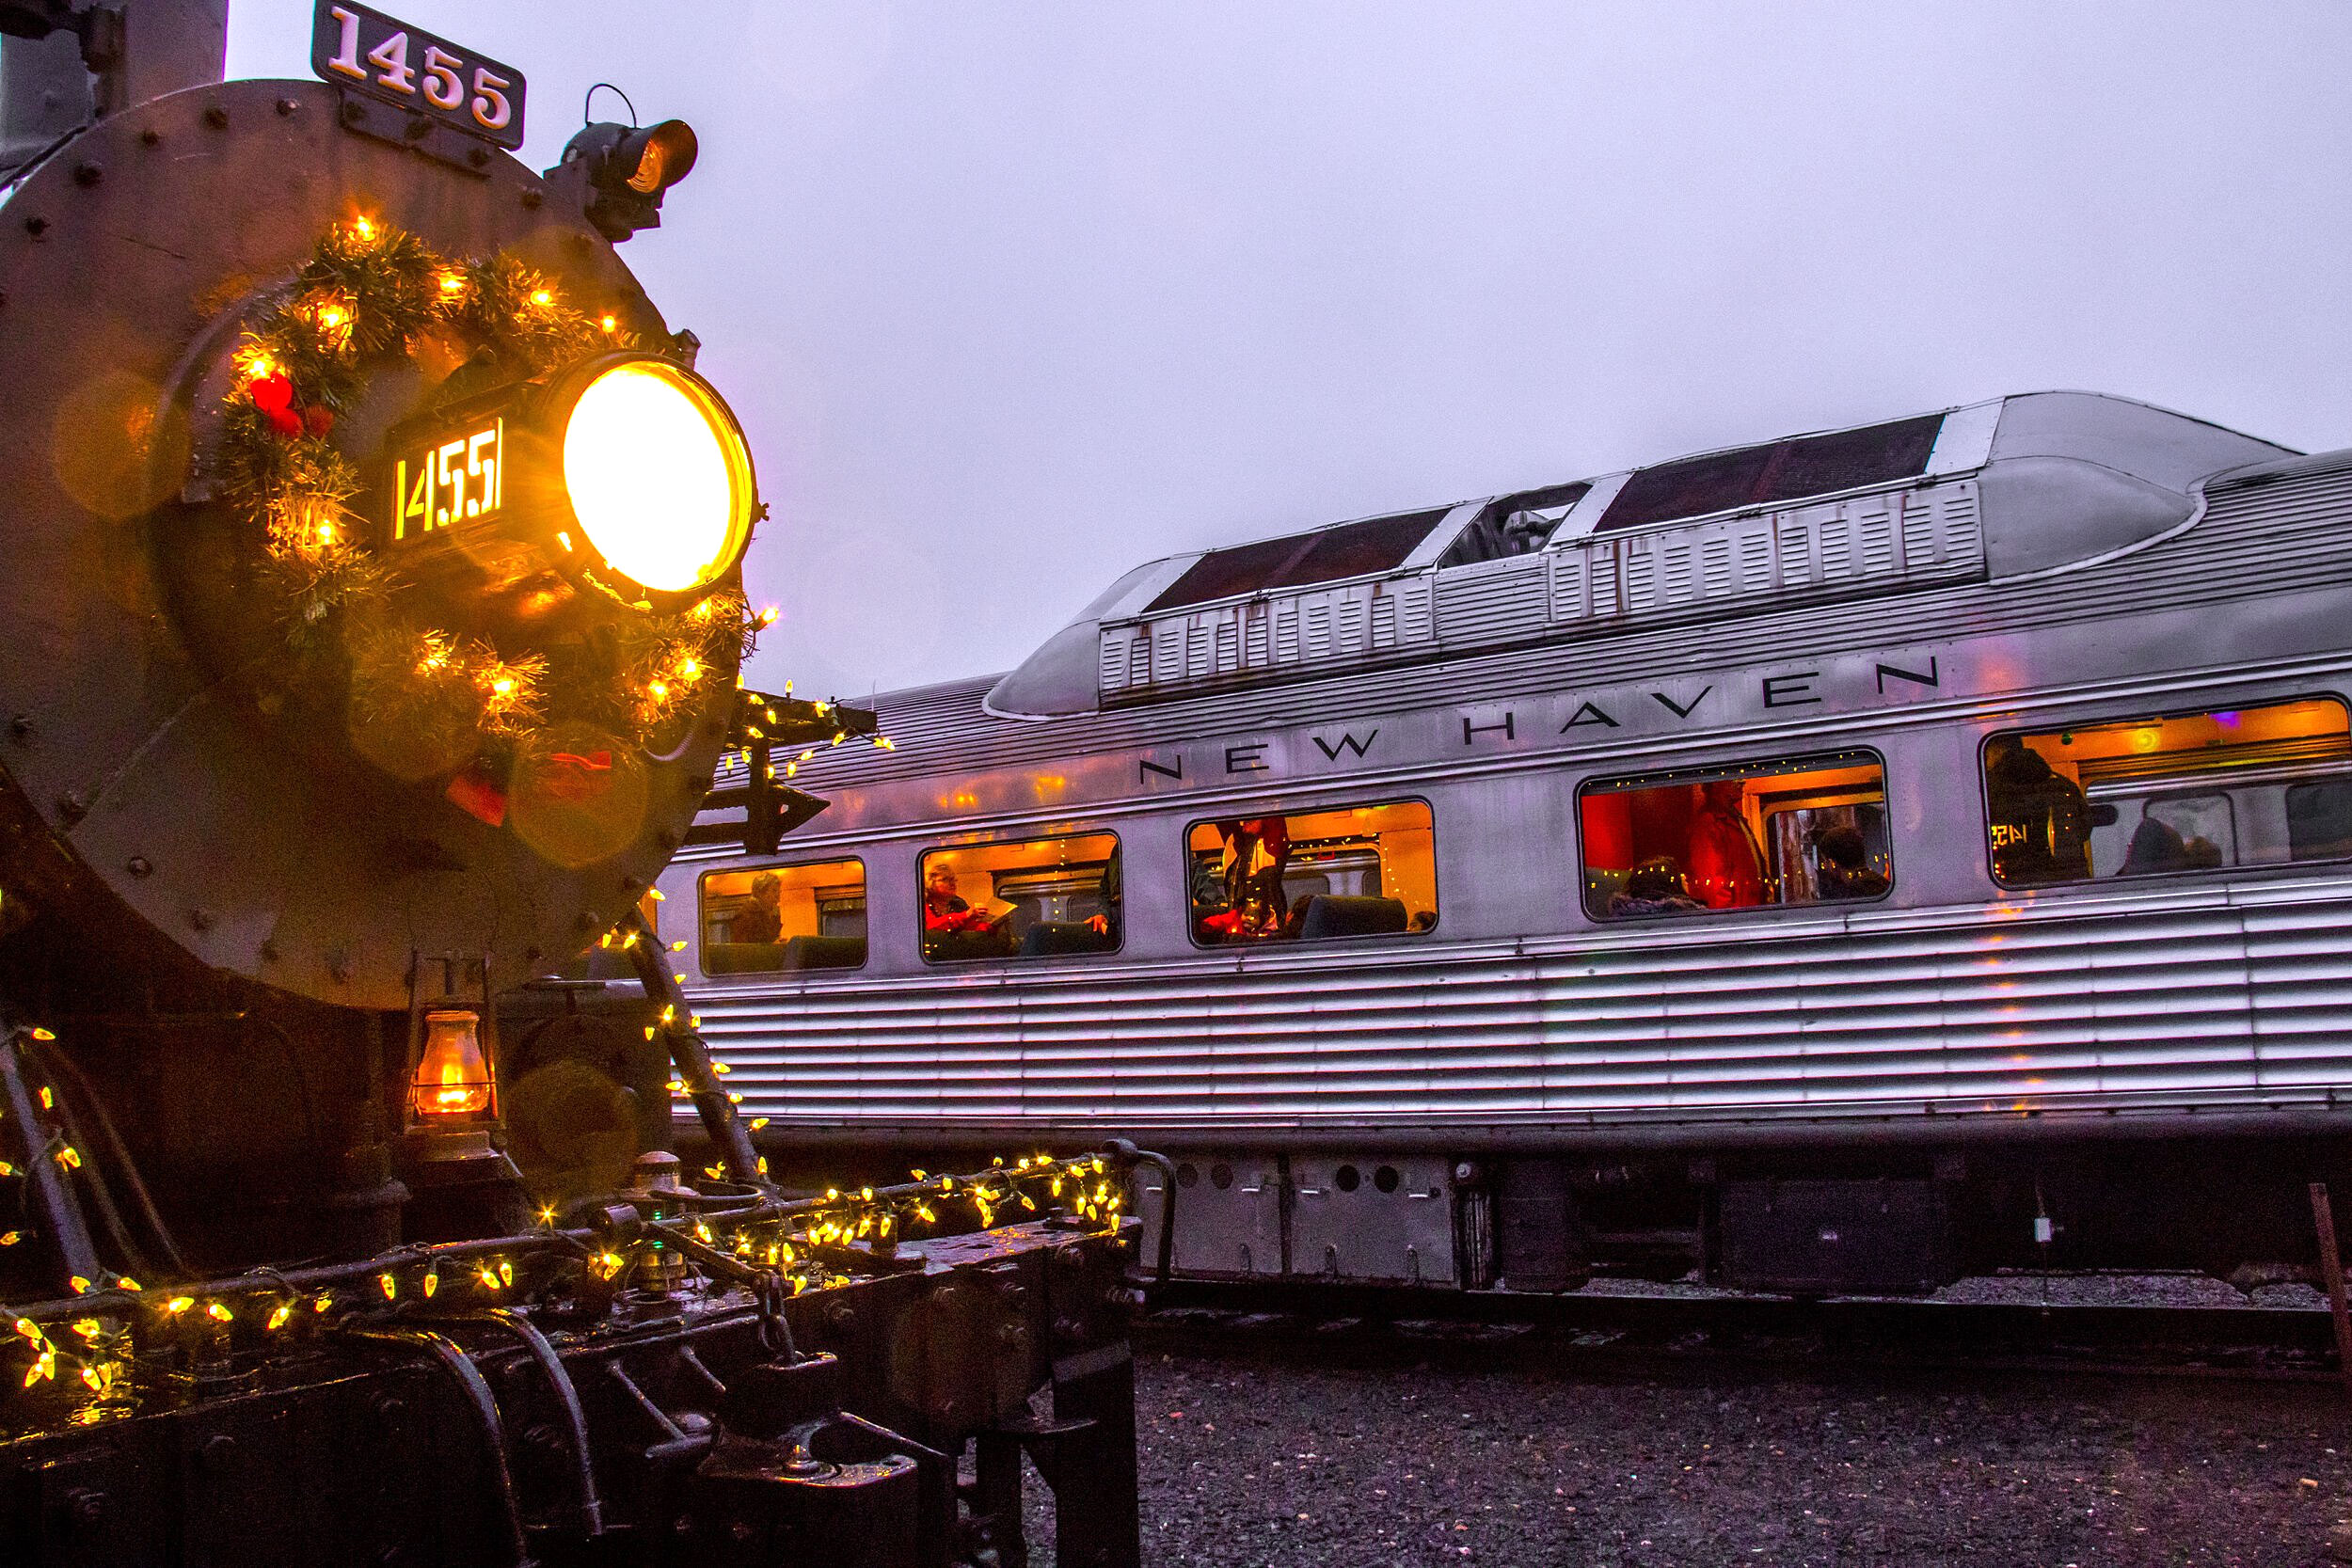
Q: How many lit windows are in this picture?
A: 5